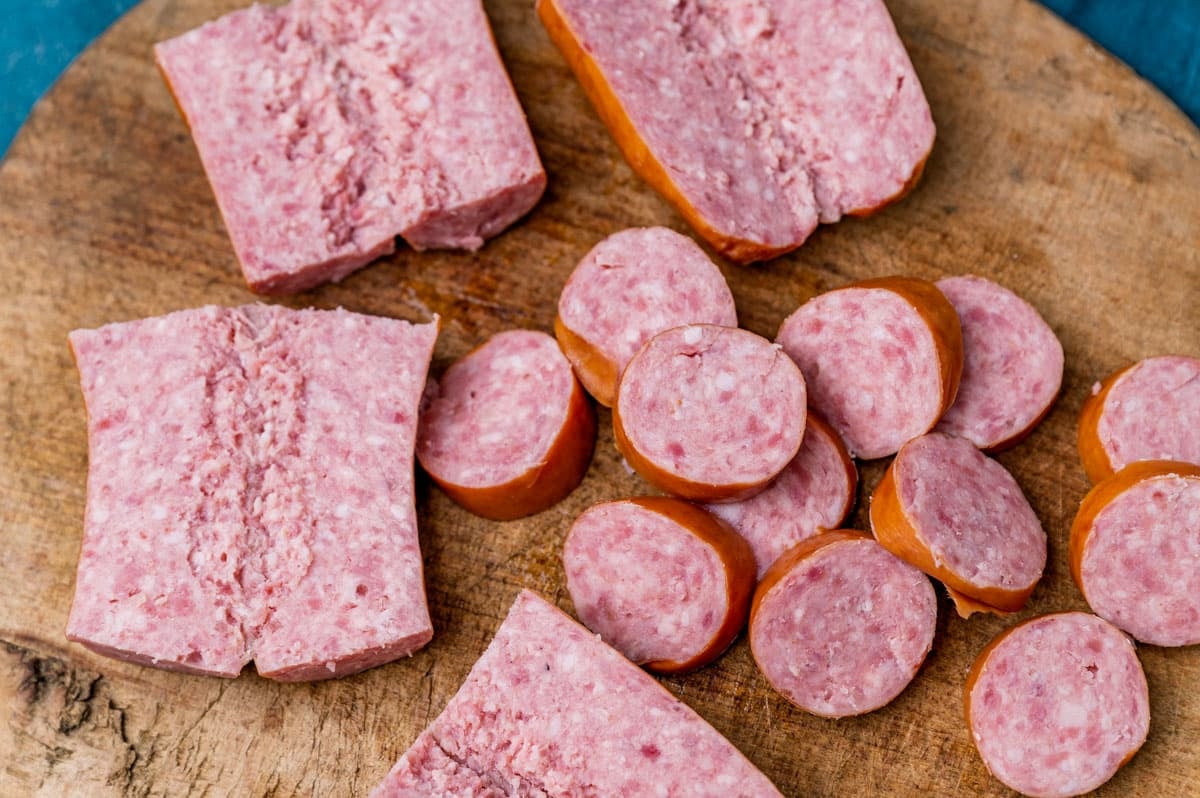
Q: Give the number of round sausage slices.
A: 12